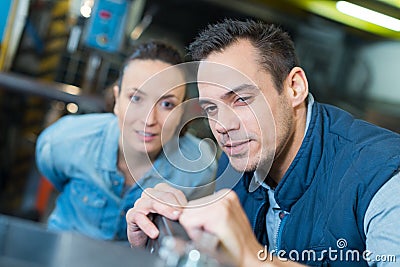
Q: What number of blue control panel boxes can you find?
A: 1